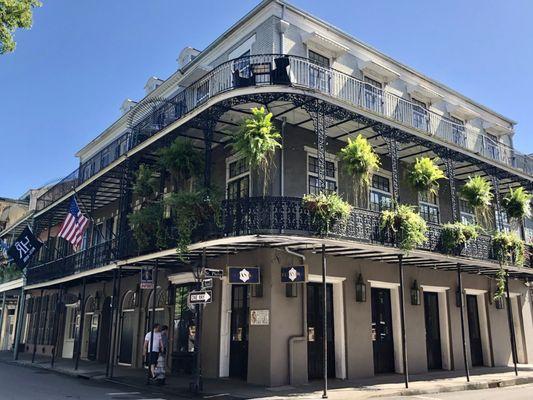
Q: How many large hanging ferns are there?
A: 7